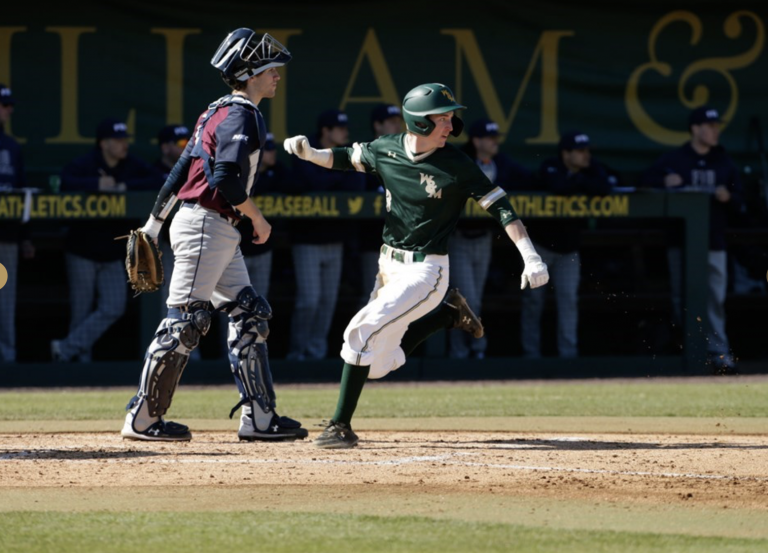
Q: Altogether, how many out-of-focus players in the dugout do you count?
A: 9